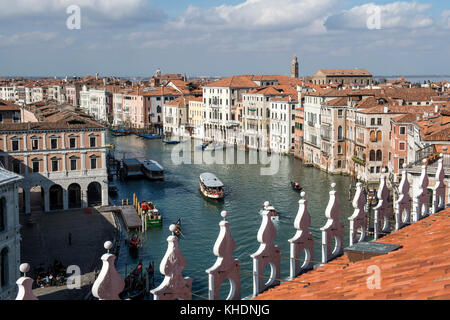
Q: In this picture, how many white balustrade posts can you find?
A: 12